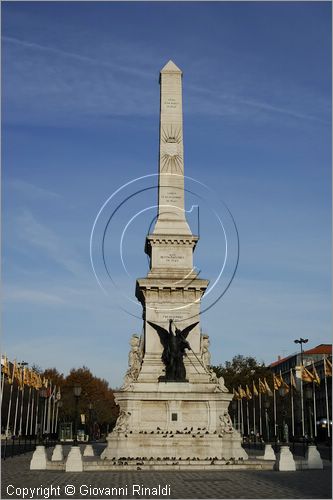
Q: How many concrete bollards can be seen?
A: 7